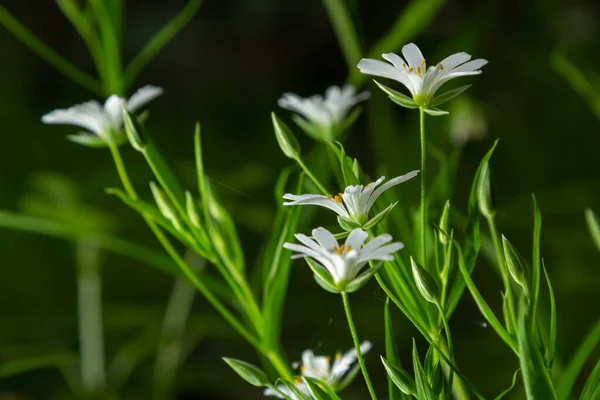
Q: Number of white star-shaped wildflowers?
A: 6